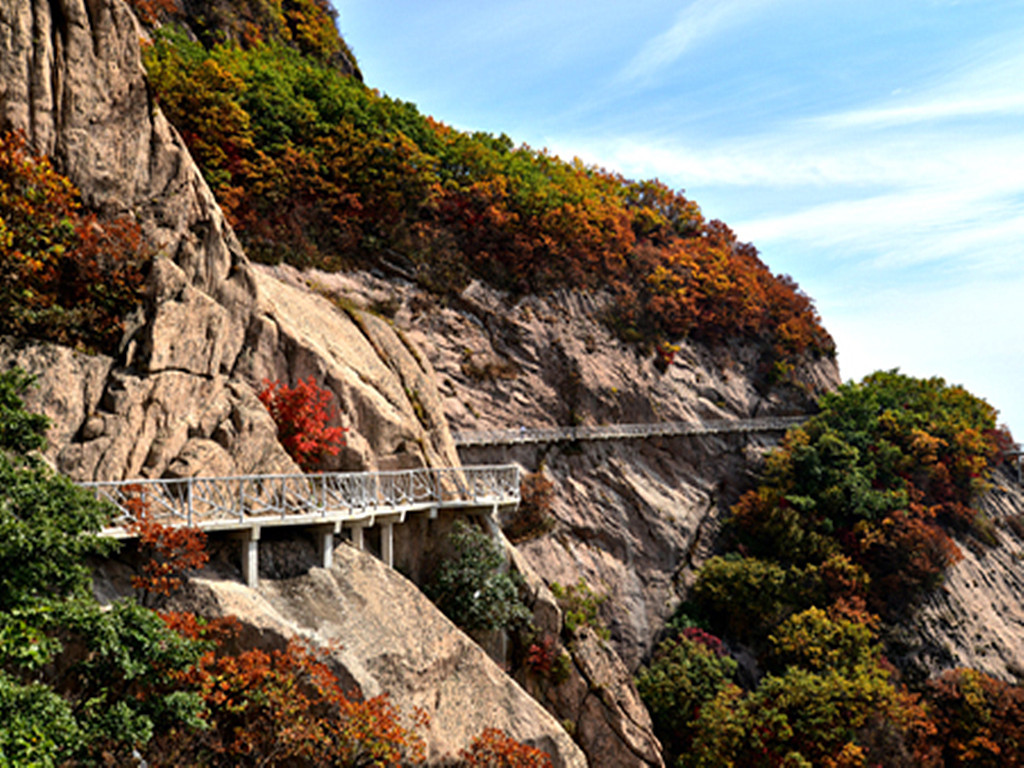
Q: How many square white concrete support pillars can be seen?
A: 4